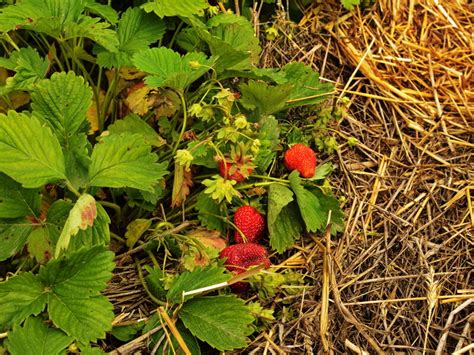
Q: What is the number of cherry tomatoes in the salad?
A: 0